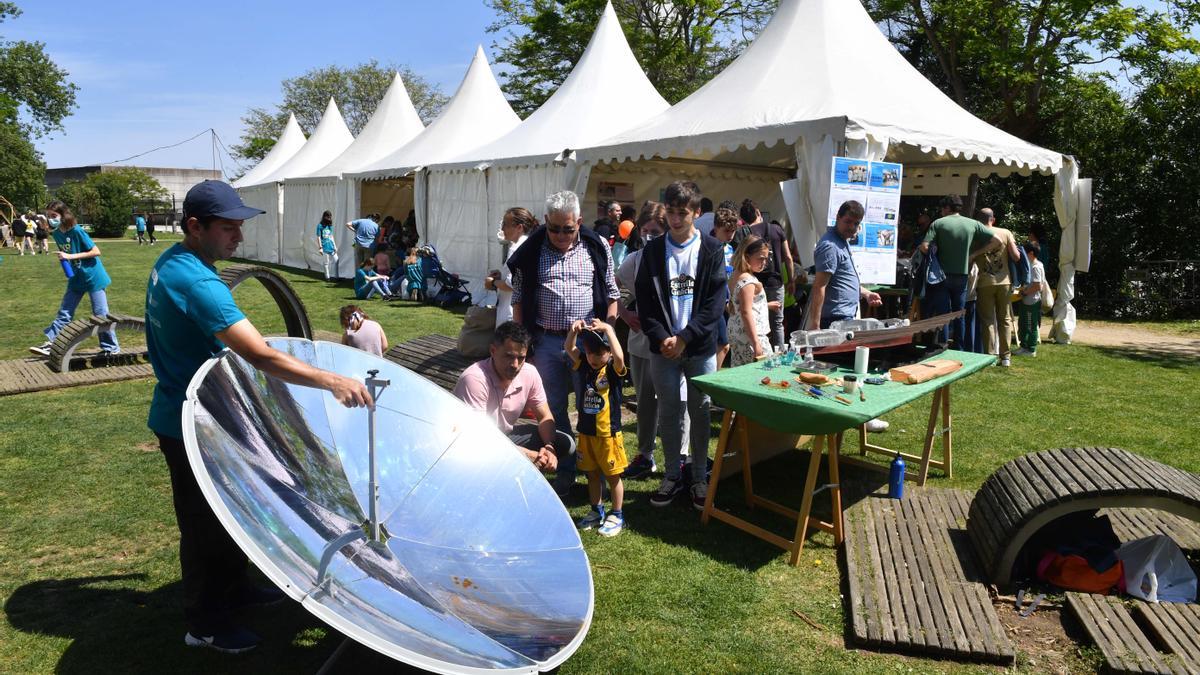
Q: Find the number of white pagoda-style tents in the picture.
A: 6